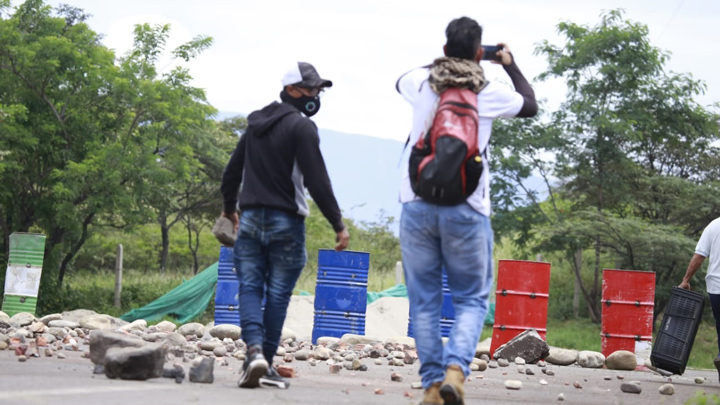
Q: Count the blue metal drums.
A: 3